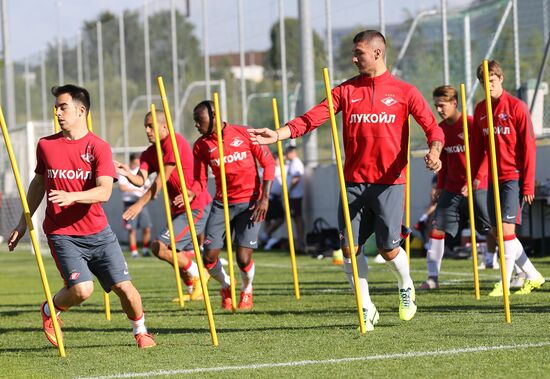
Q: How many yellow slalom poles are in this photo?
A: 11